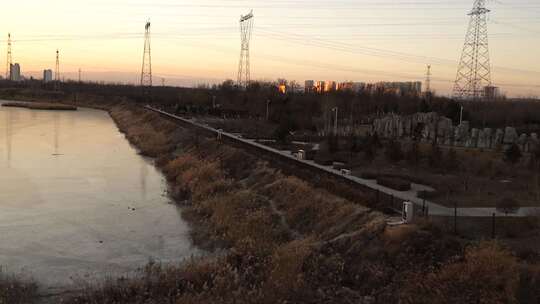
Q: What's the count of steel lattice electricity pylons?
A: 6